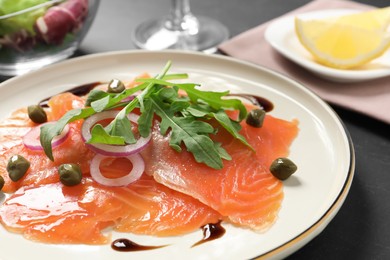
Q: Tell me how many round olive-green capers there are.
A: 7